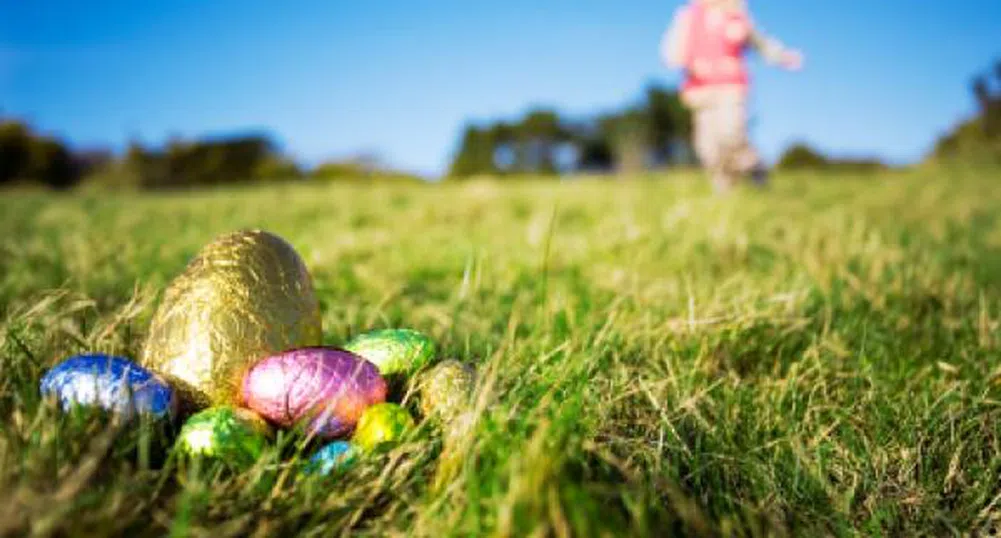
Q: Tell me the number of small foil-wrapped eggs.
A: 7